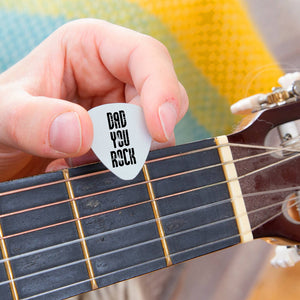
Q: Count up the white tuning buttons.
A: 3